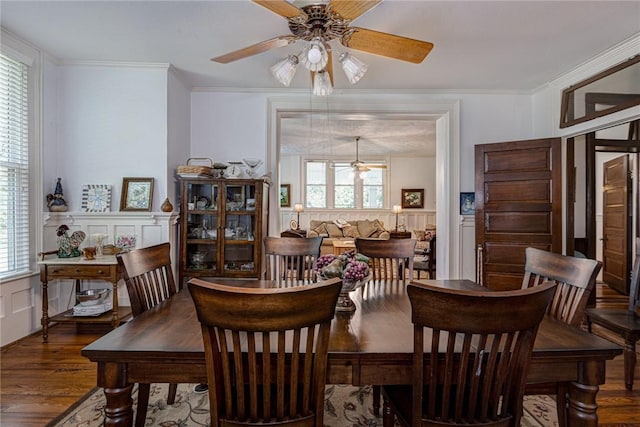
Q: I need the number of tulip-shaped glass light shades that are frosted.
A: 4